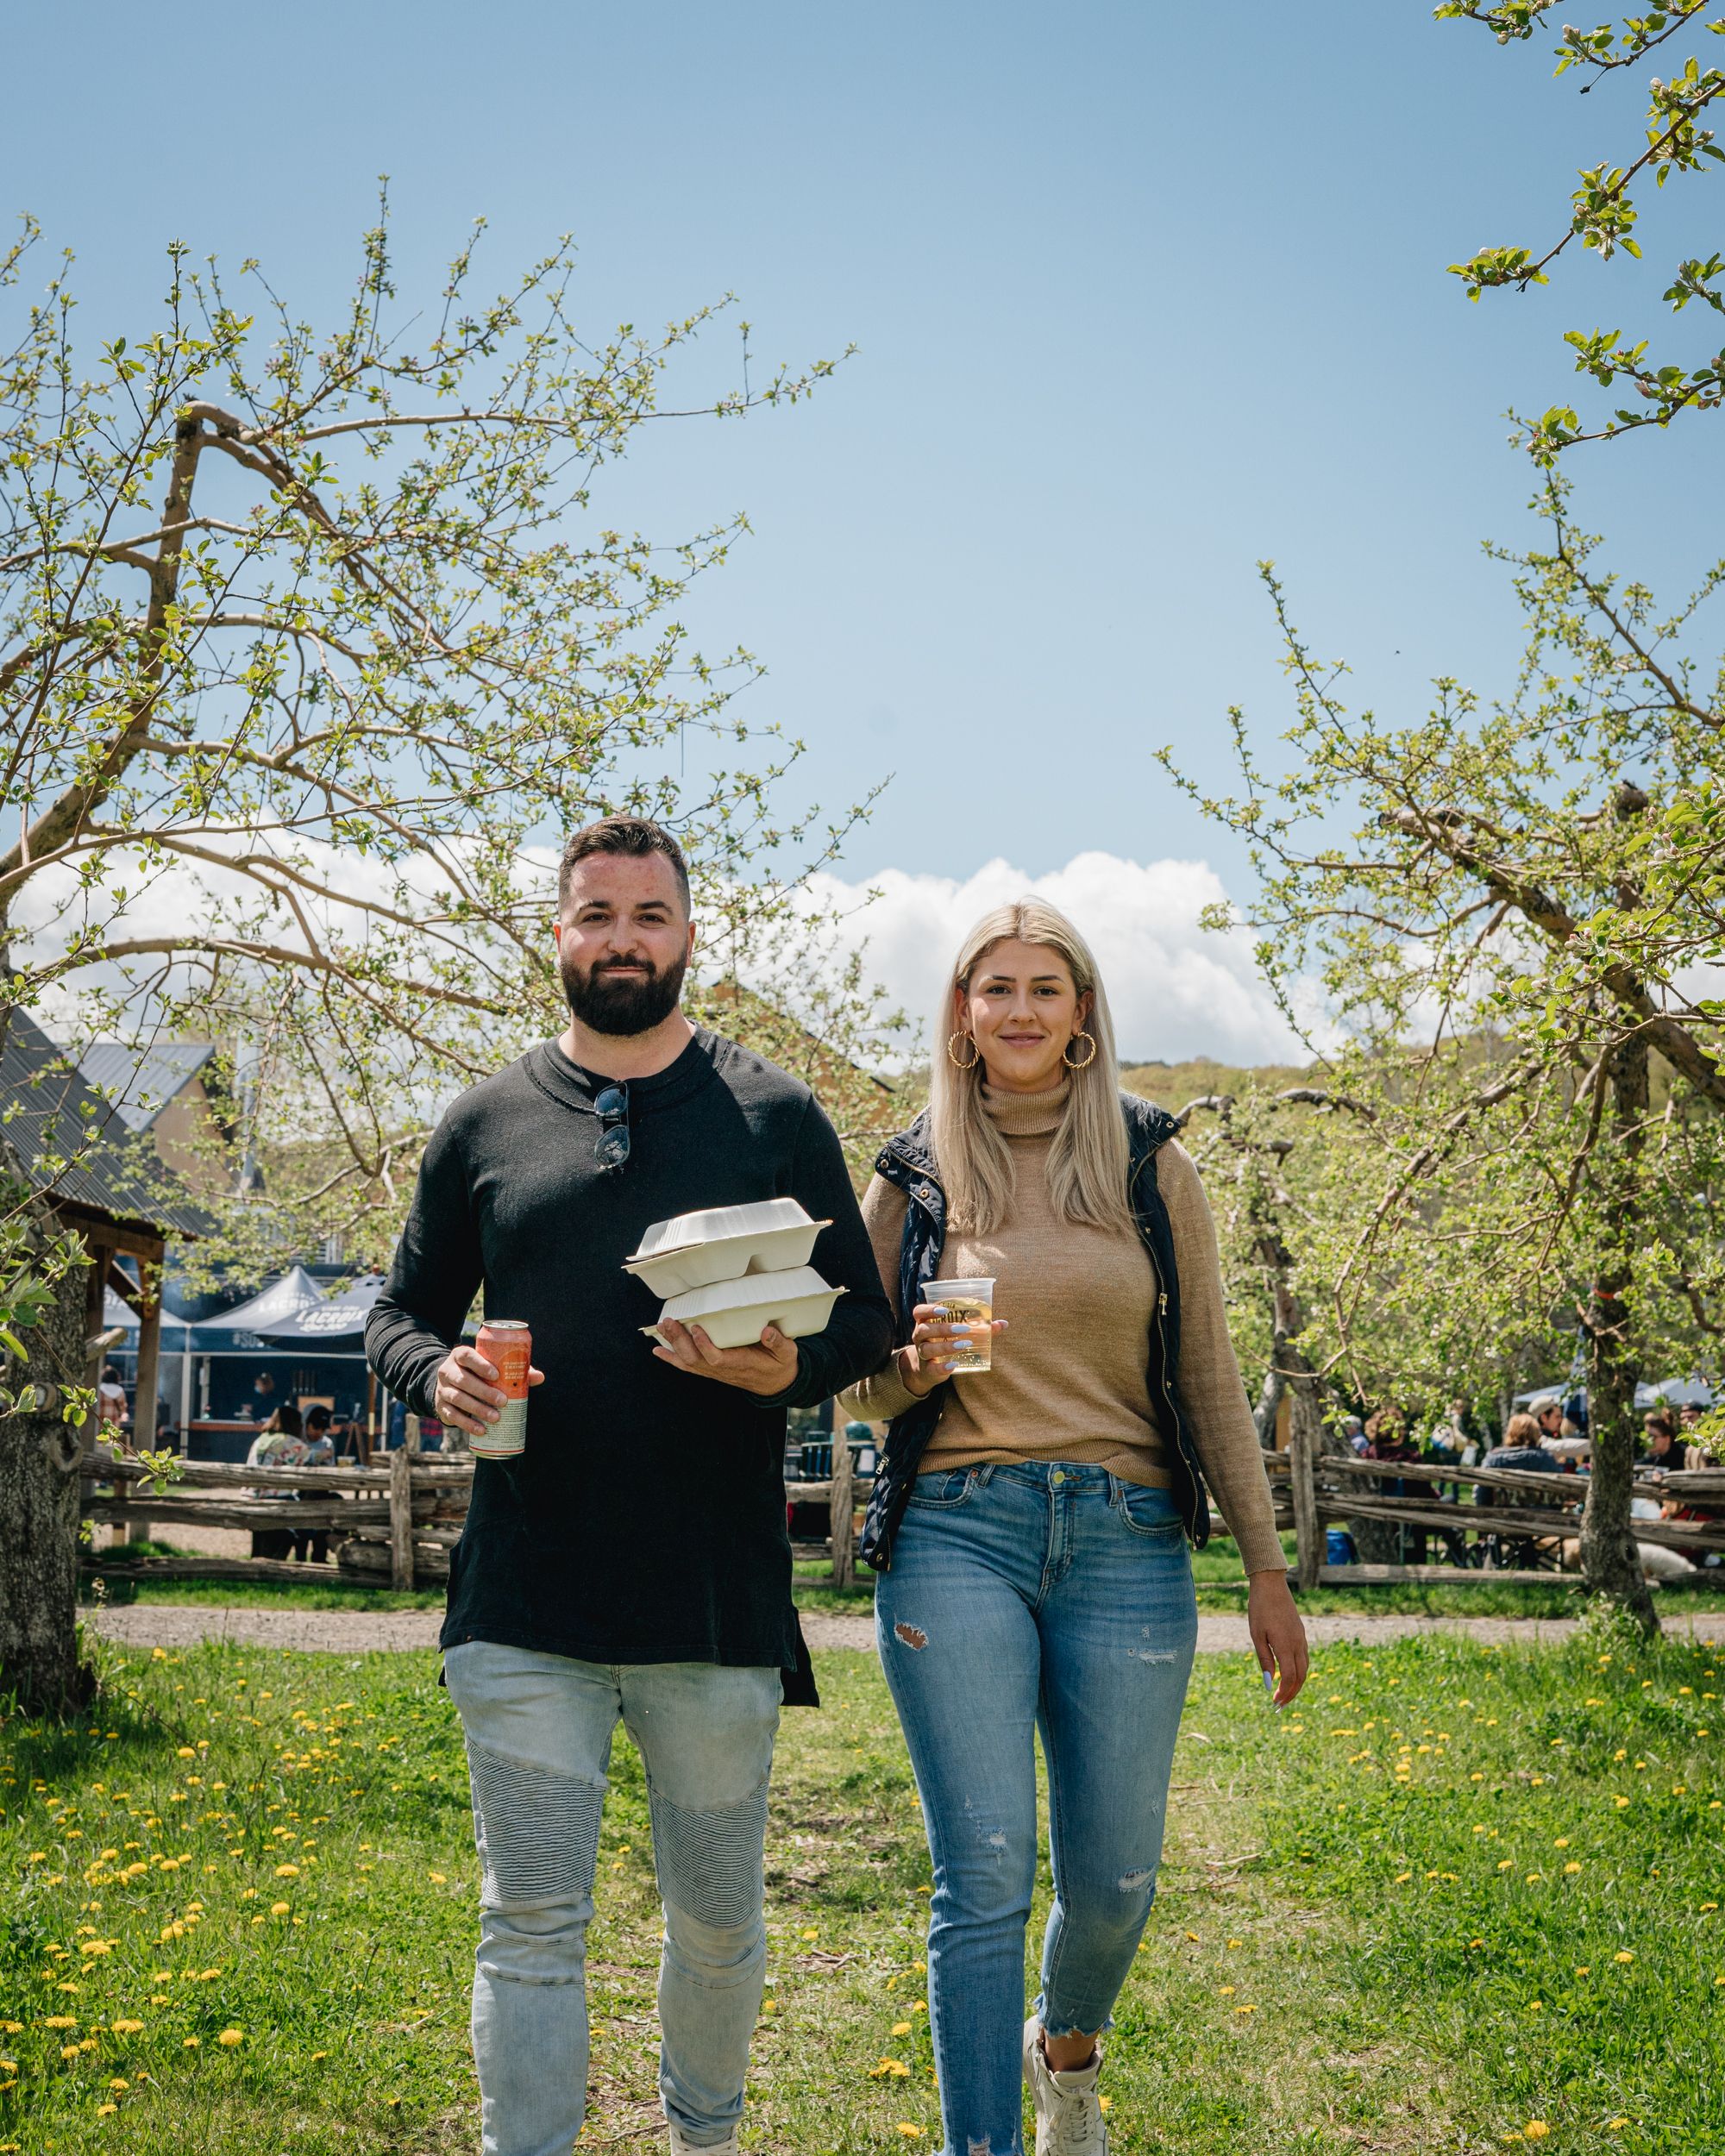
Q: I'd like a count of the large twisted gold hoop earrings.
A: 2